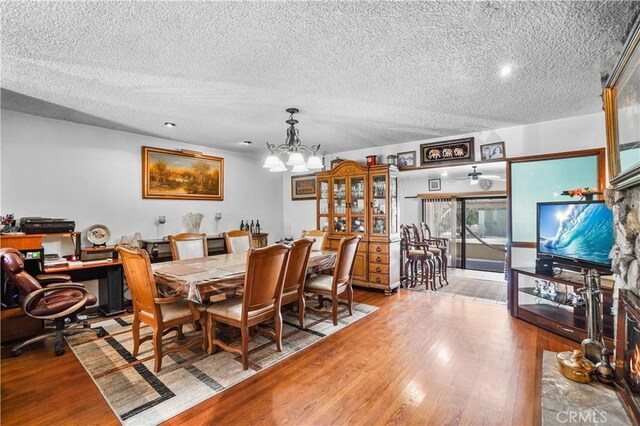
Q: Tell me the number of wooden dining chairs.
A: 7